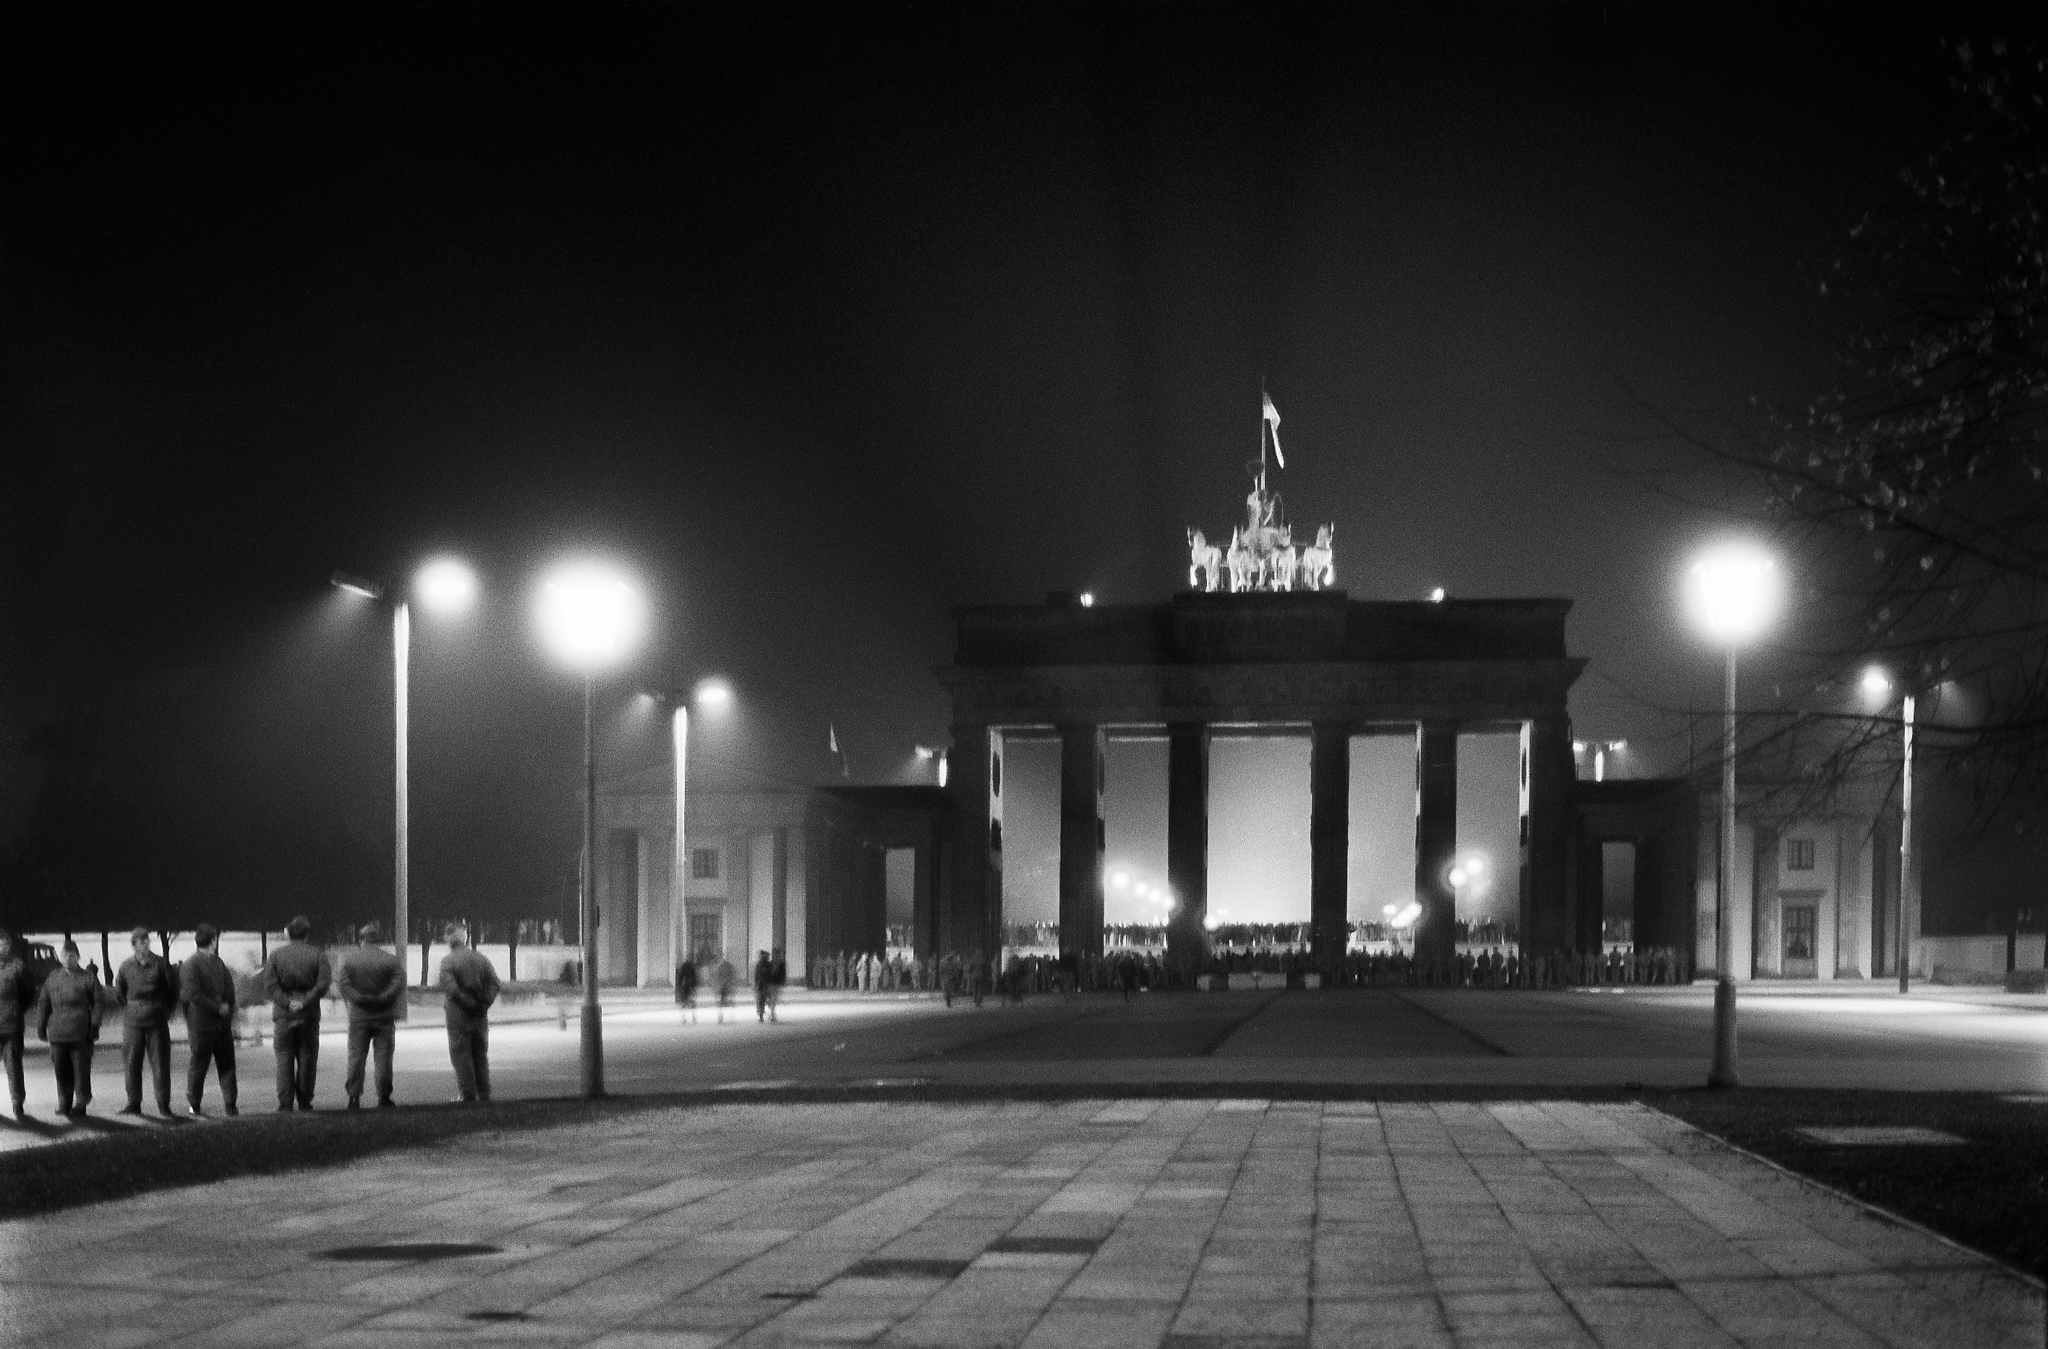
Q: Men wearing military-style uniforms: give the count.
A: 7